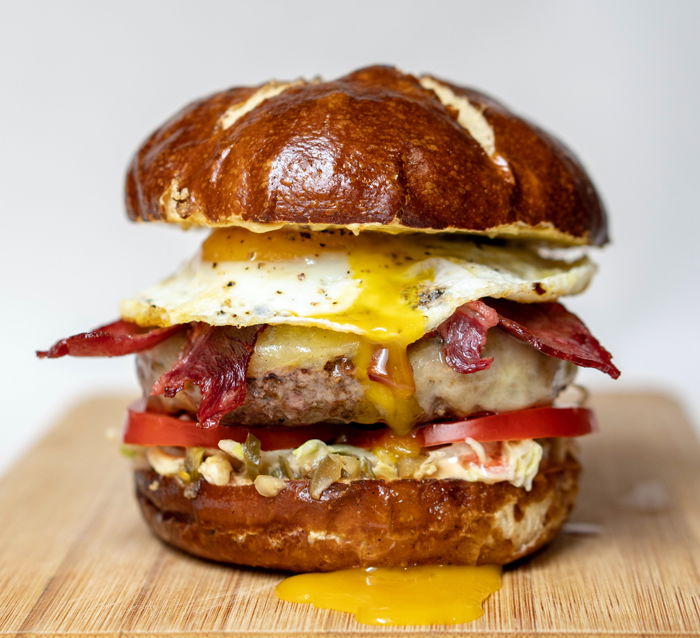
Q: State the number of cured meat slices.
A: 4